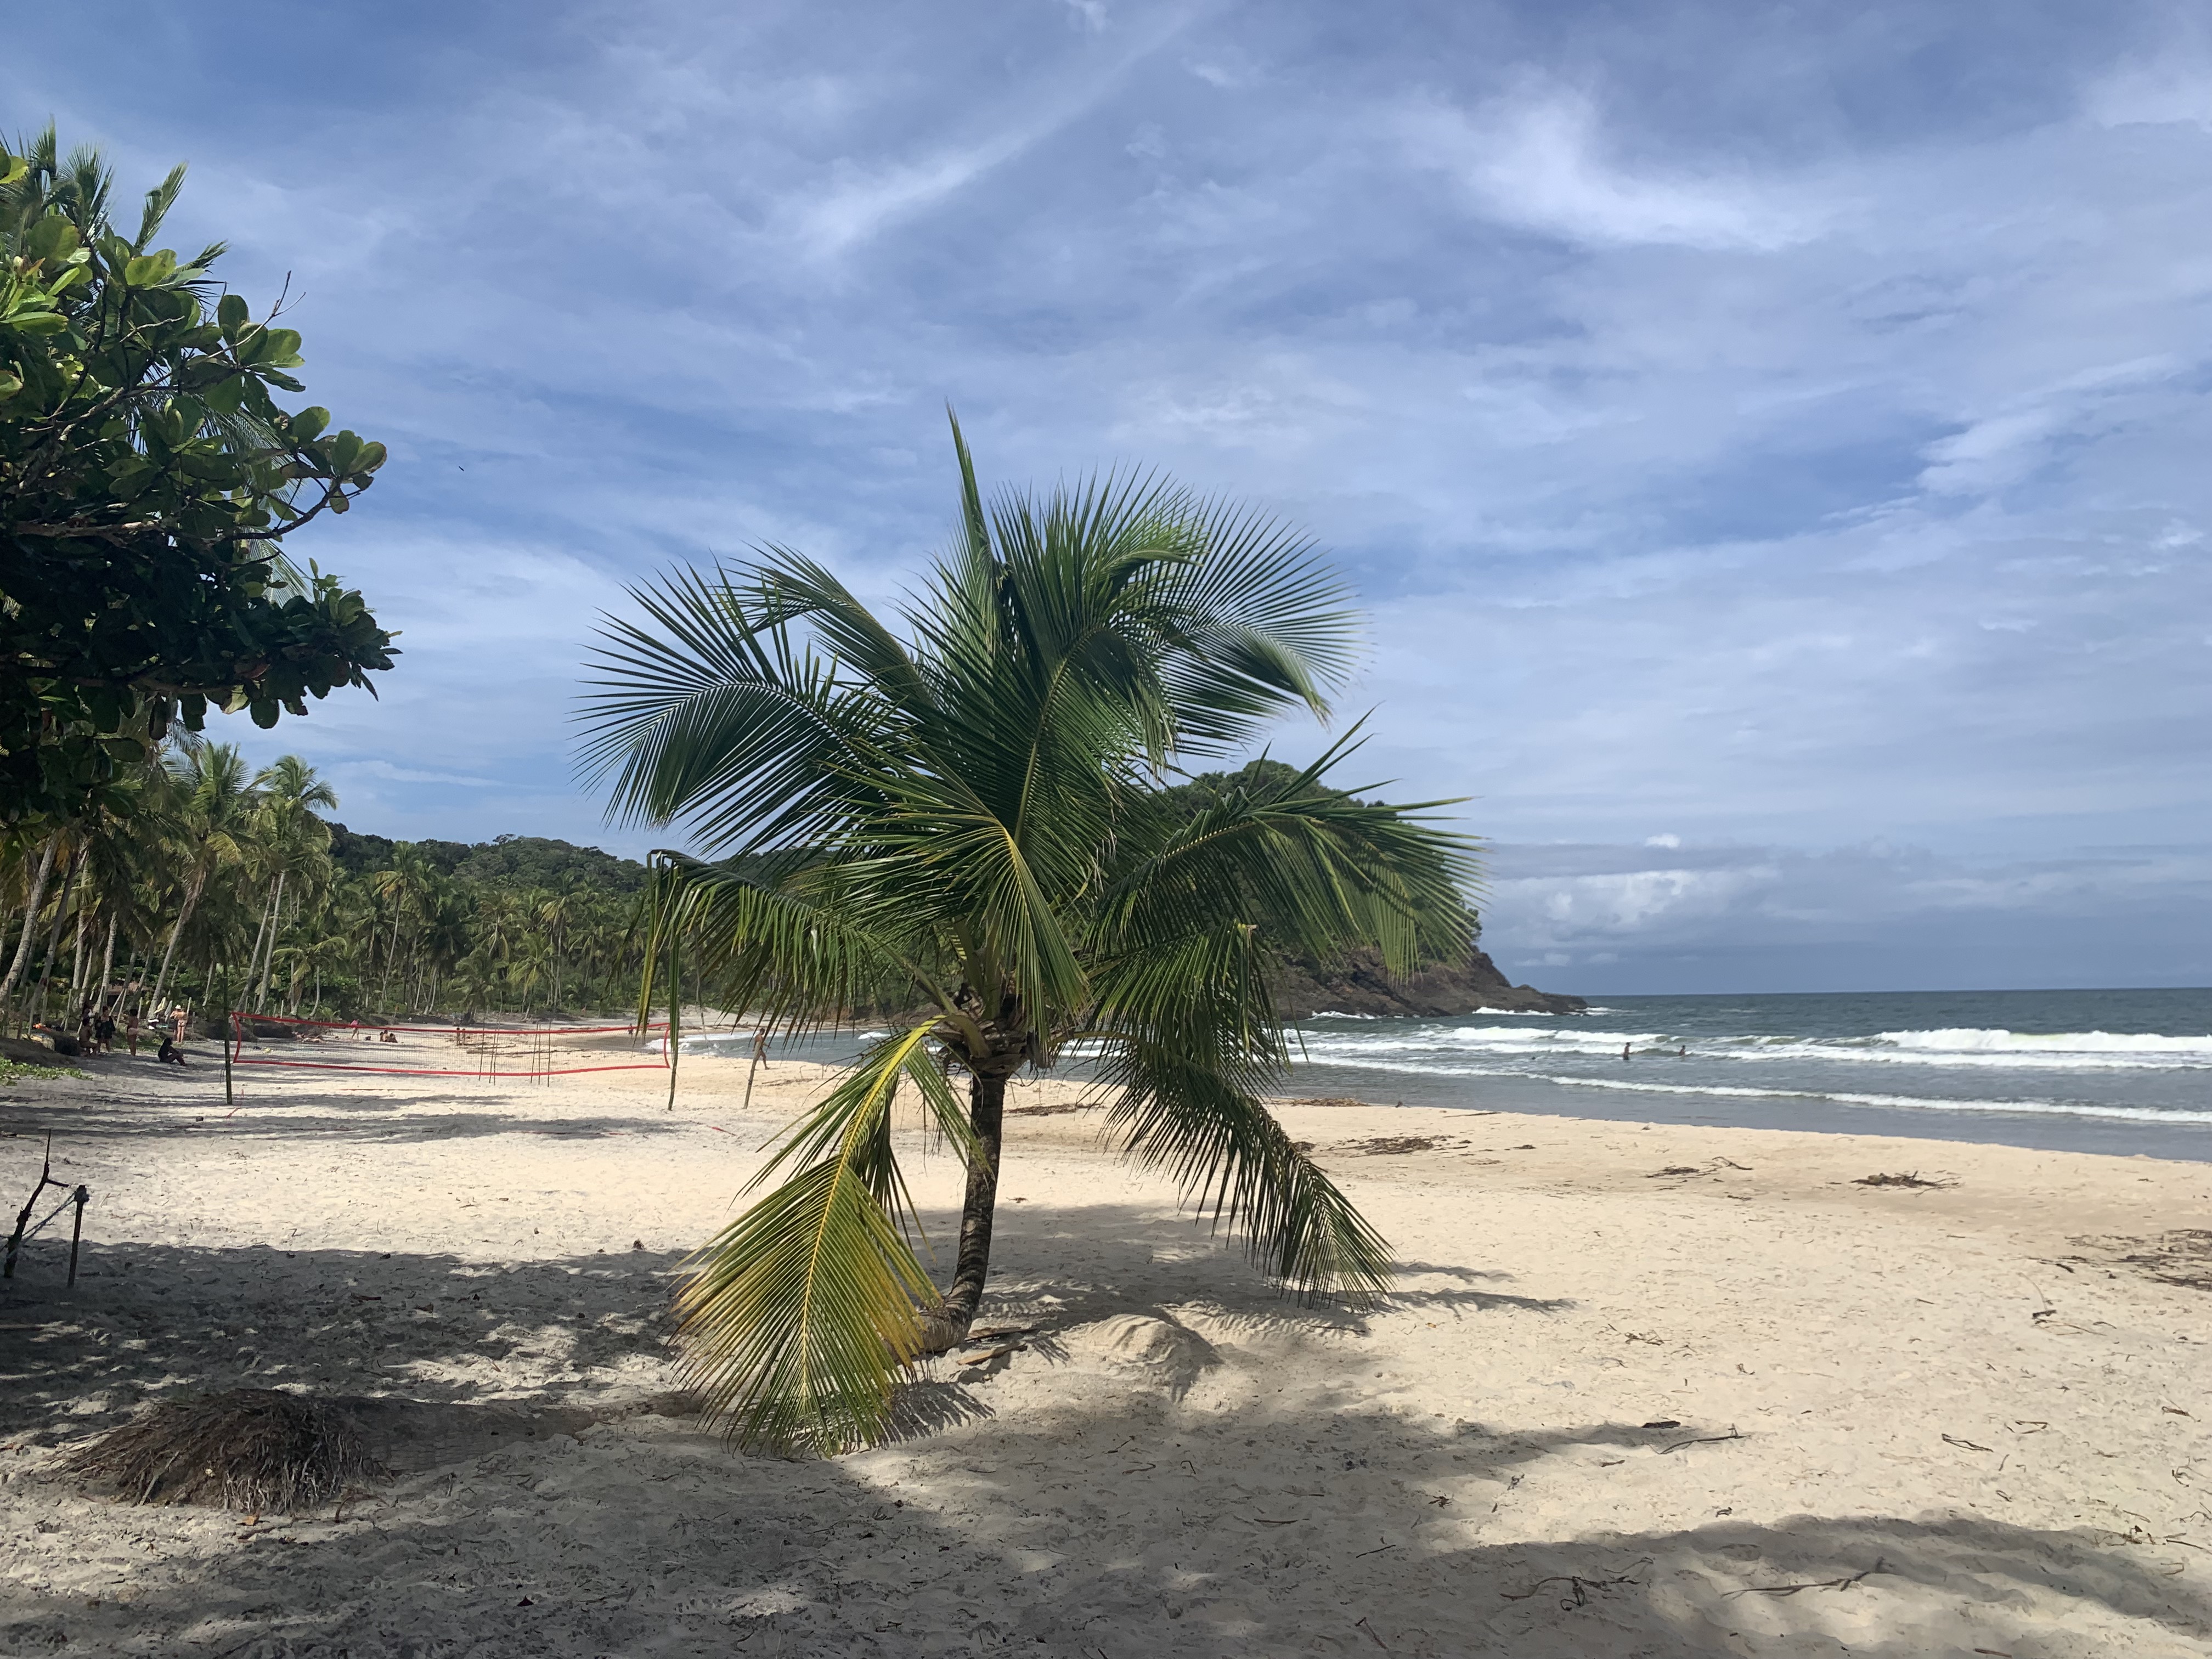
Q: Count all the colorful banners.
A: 0